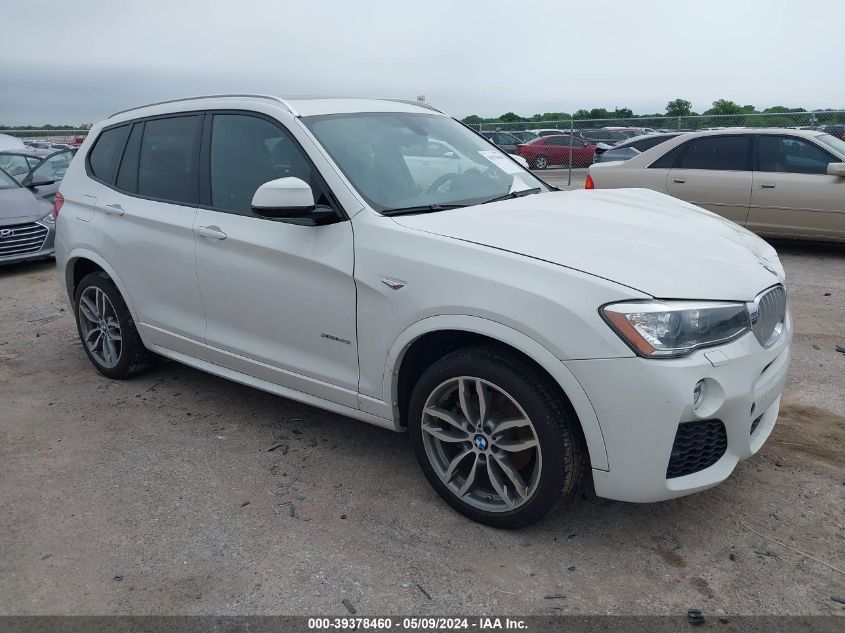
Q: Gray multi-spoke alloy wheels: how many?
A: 2